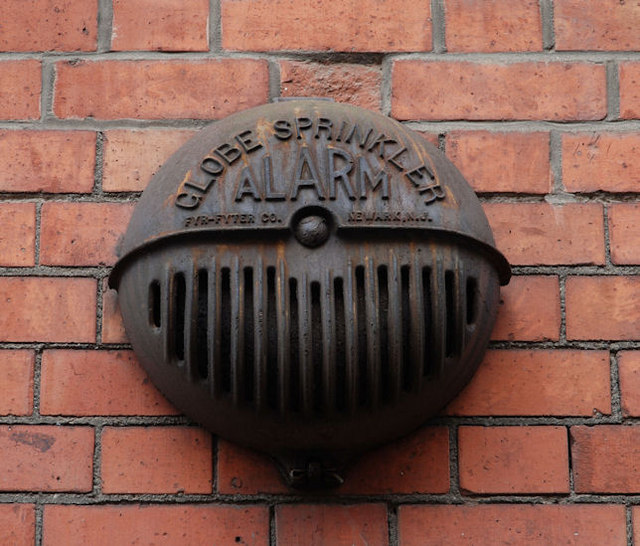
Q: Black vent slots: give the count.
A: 15